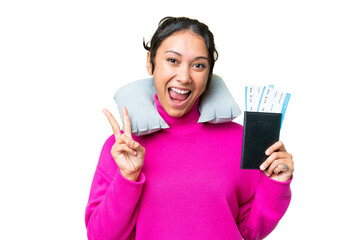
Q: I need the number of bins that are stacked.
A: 0